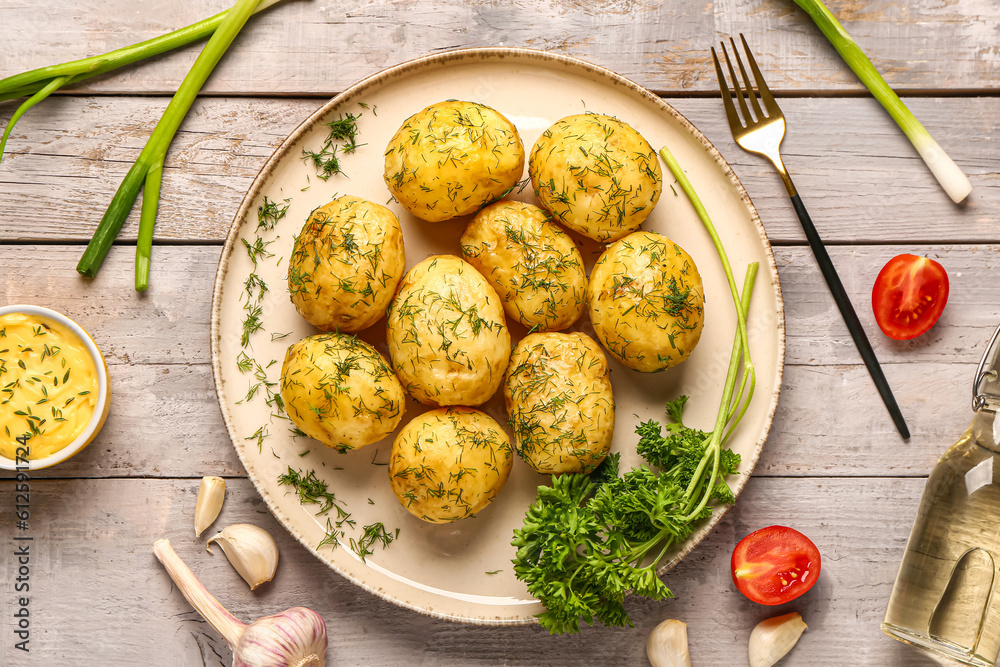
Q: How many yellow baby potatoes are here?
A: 9